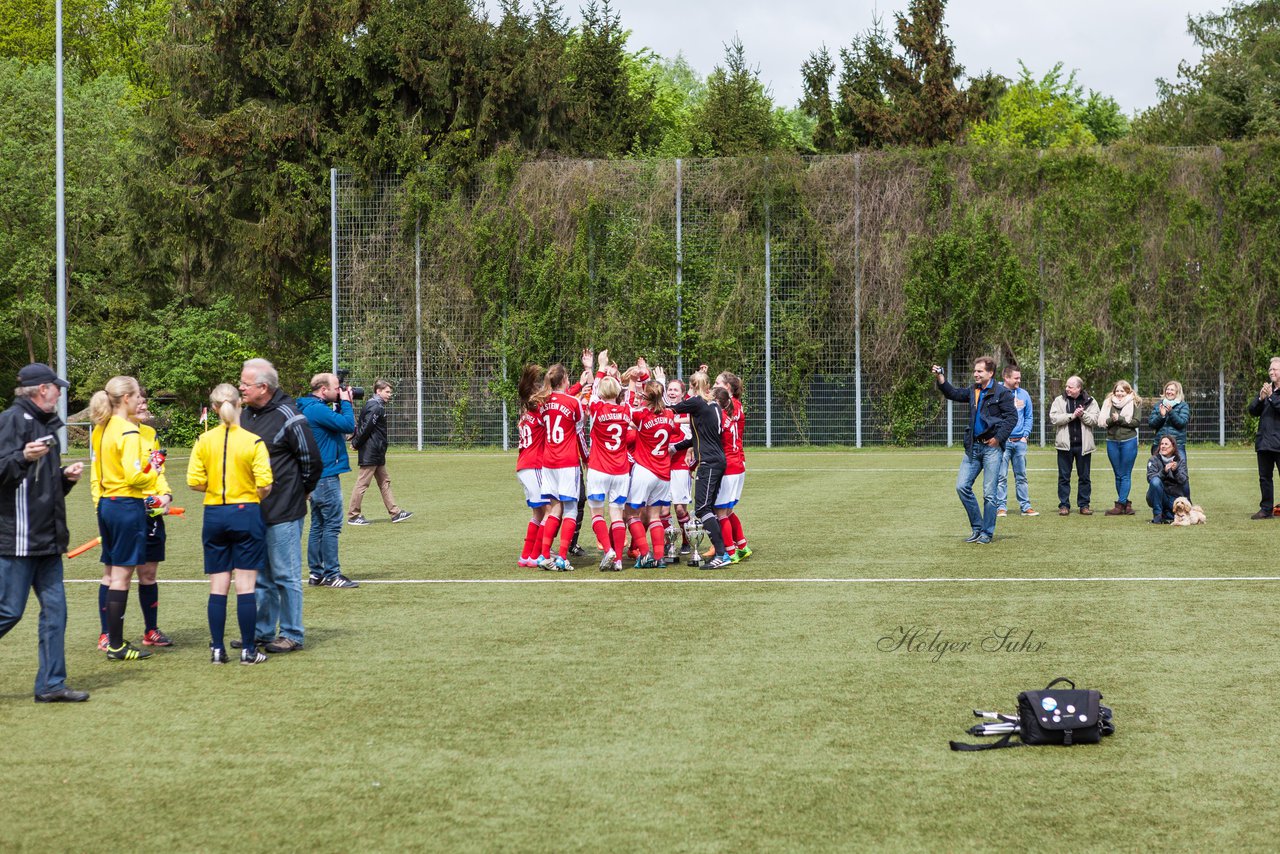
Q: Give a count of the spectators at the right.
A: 7